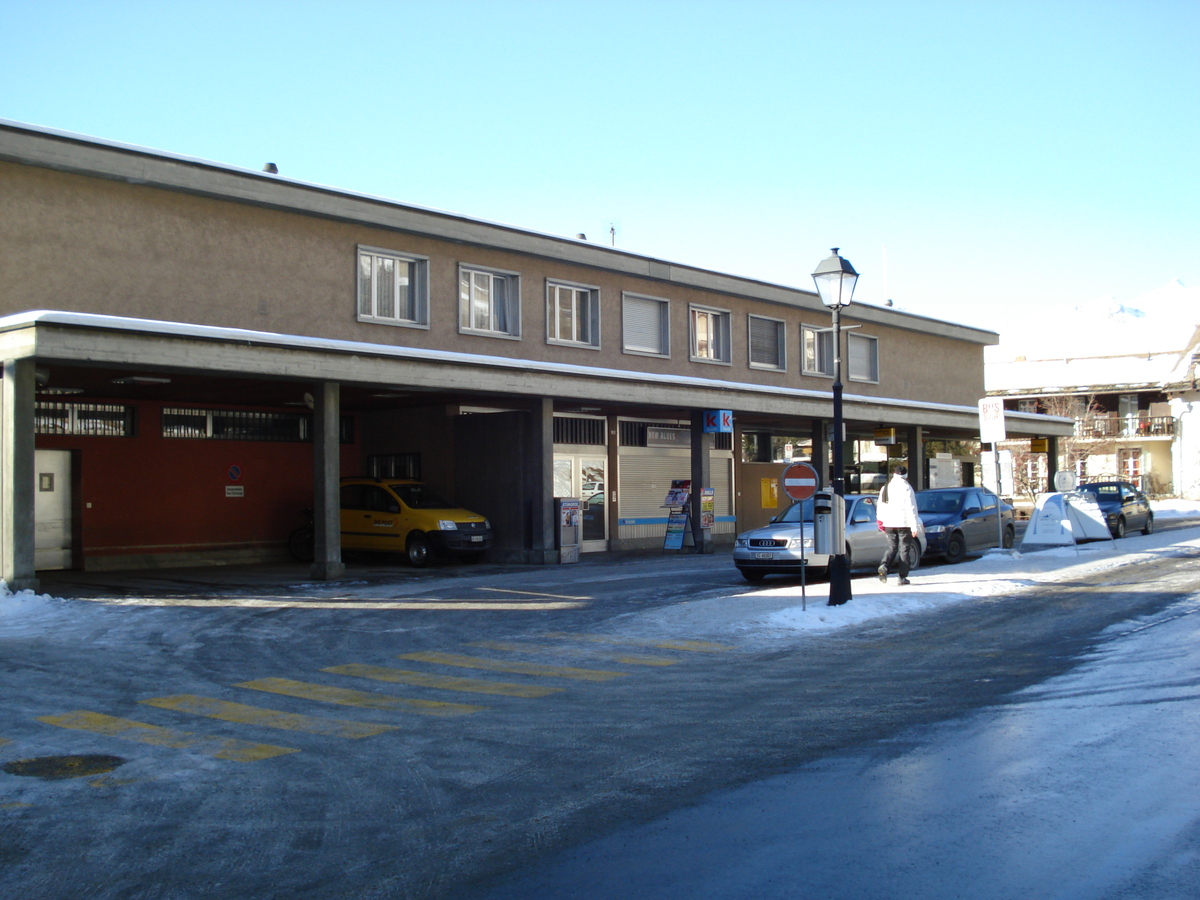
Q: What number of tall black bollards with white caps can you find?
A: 0